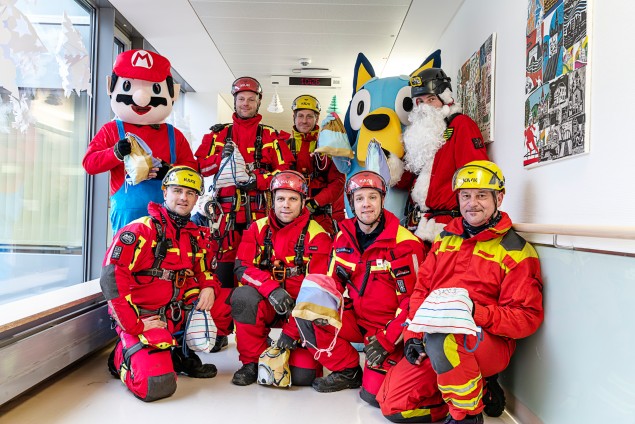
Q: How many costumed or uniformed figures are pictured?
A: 9